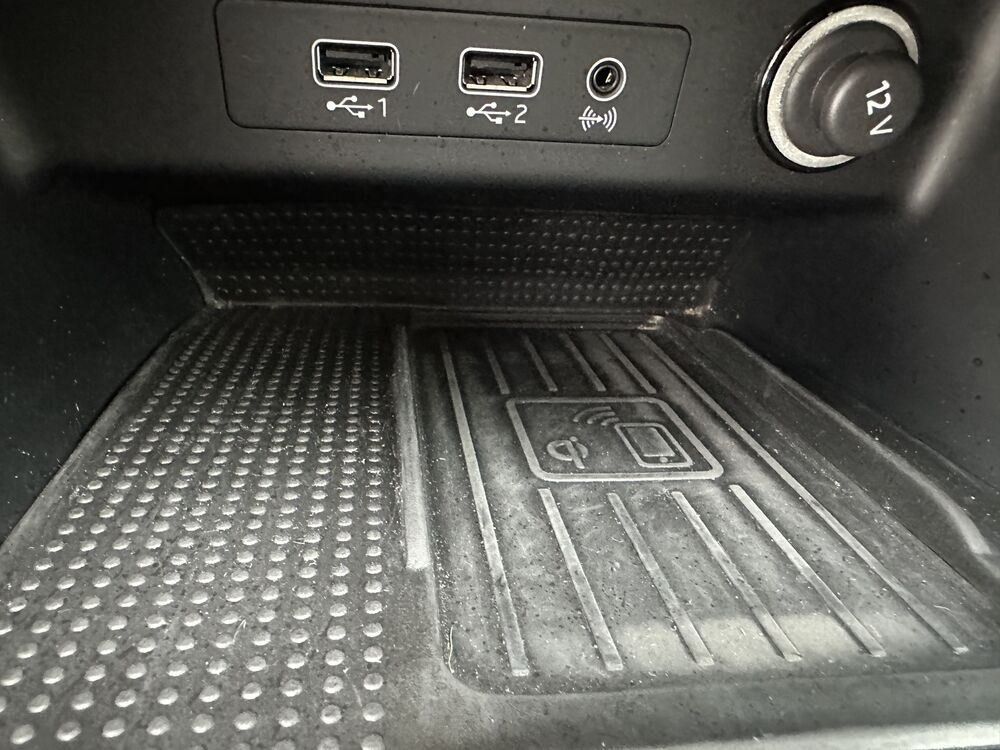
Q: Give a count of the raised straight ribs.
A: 10